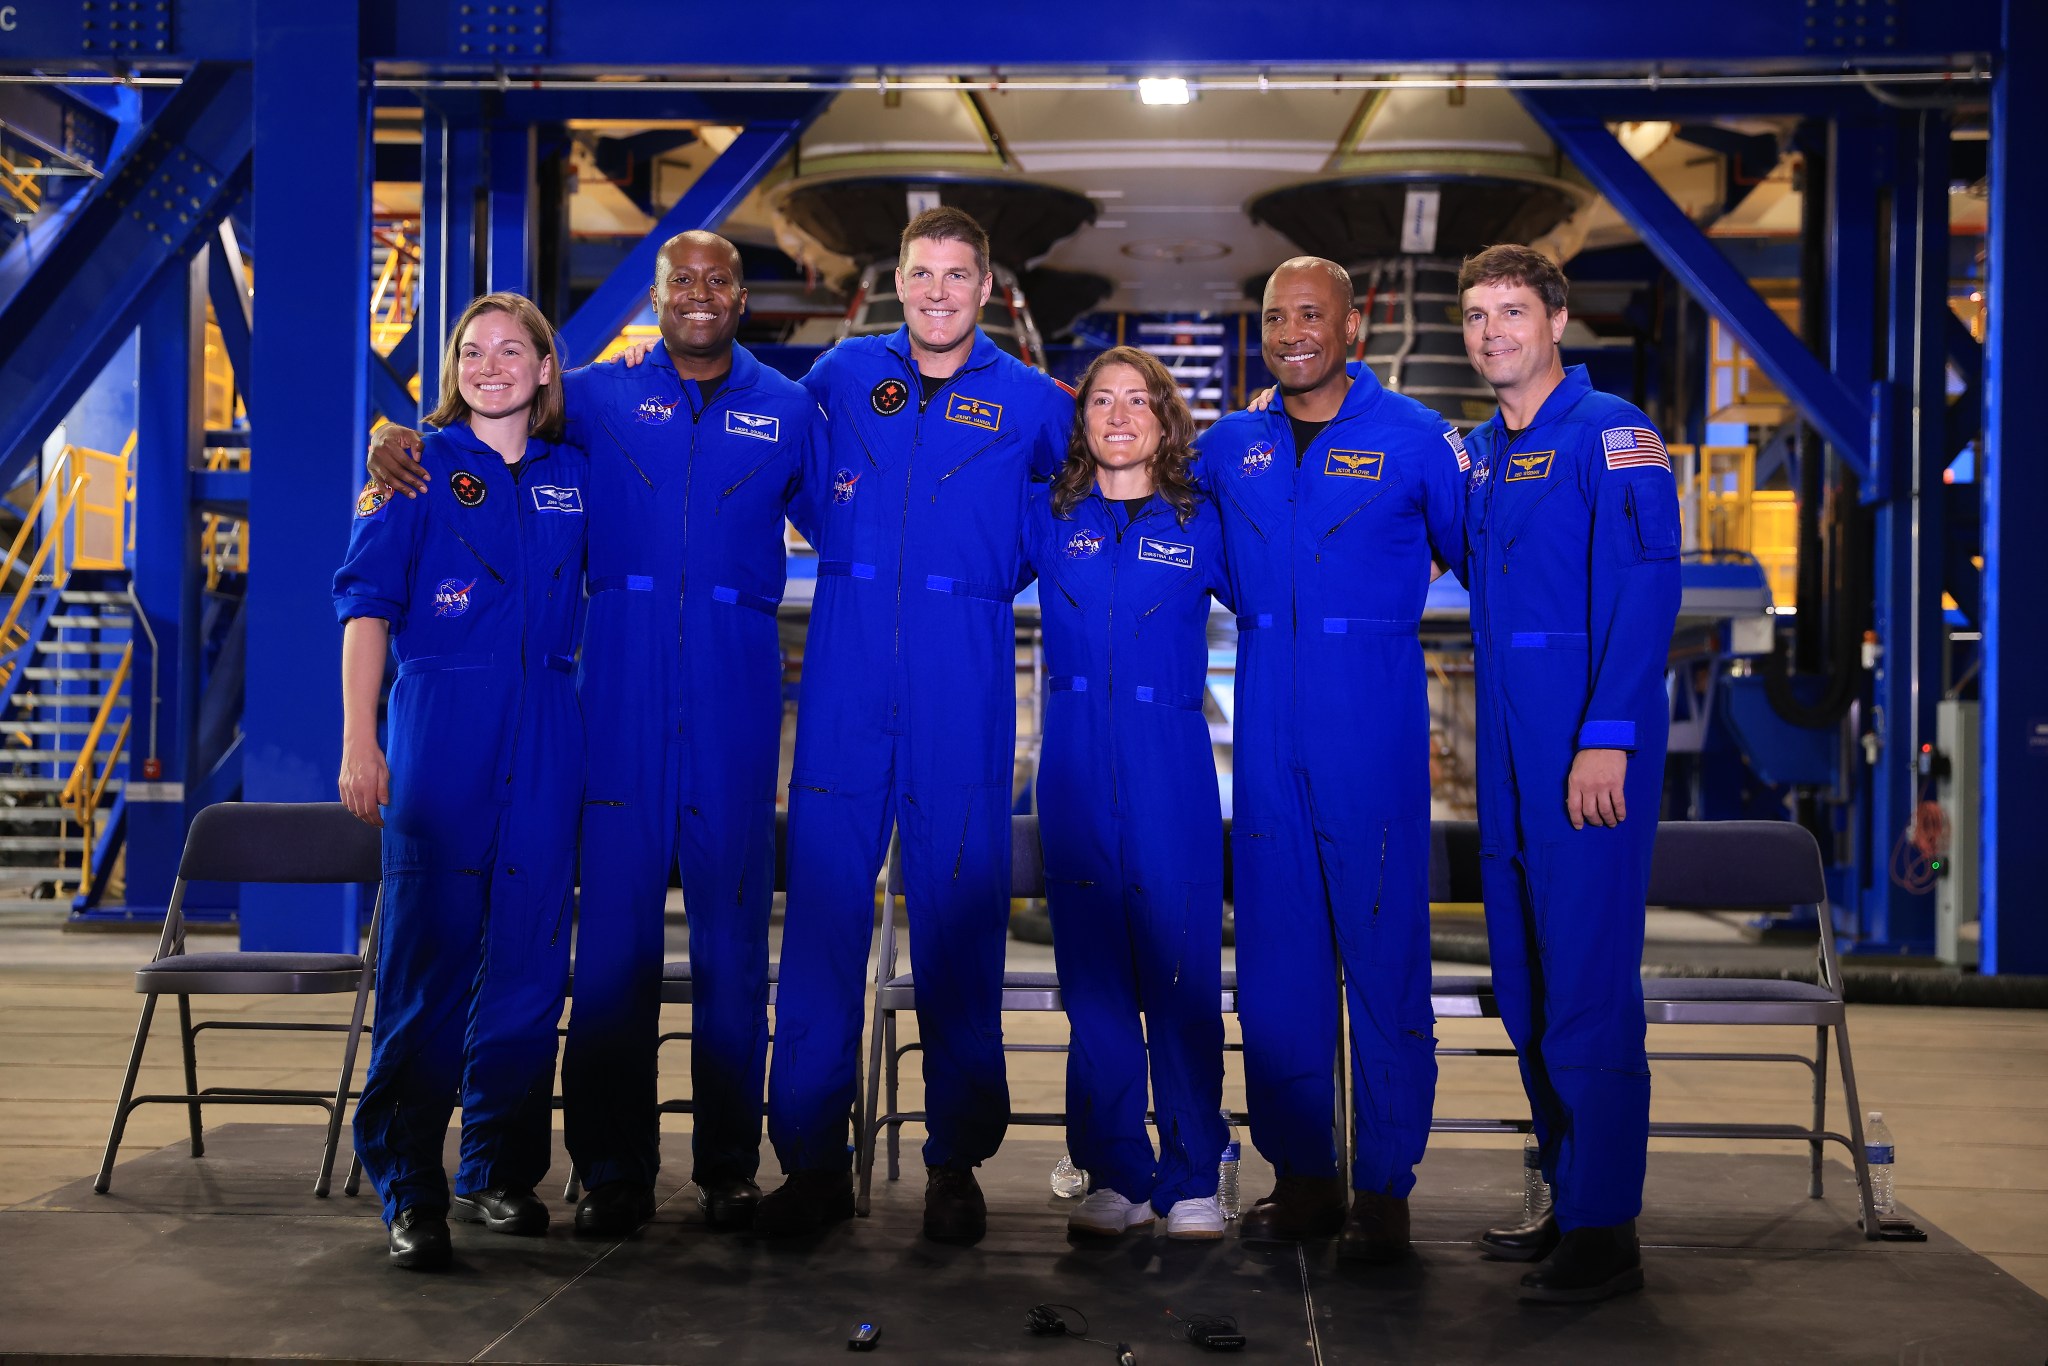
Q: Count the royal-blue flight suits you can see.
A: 6